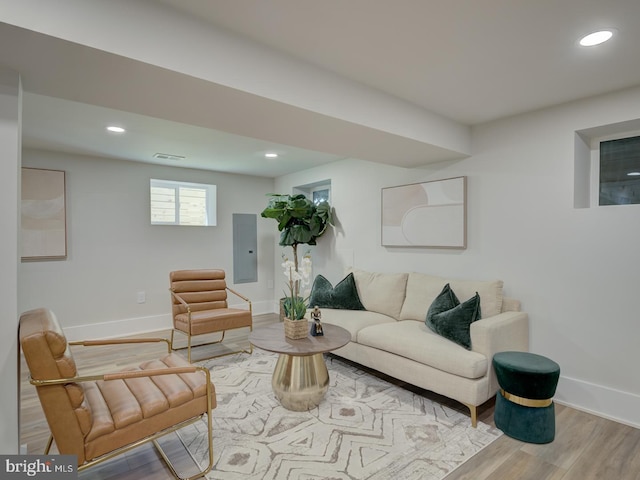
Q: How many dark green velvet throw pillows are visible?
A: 2